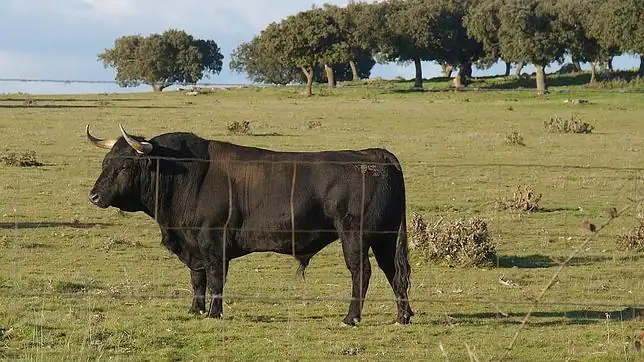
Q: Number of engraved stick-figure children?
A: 0